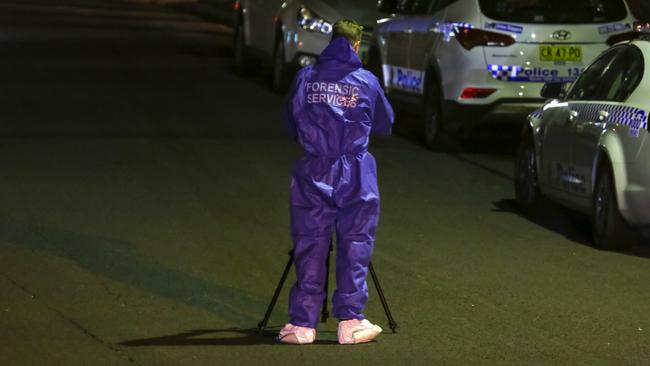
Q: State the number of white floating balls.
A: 0